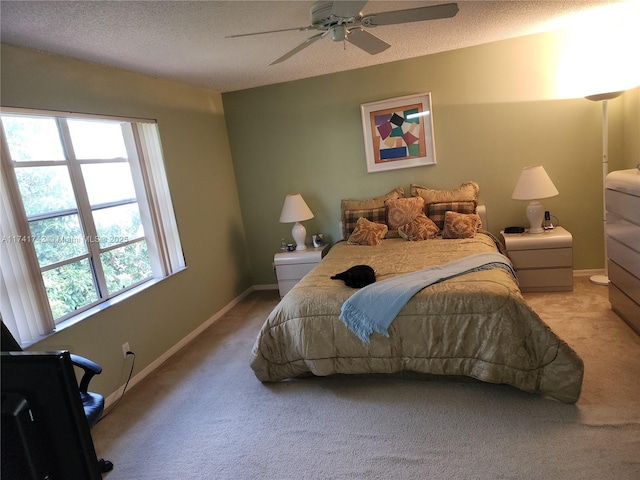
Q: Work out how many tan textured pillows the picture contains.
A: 4